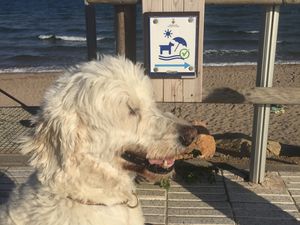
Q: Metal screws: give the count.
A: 4